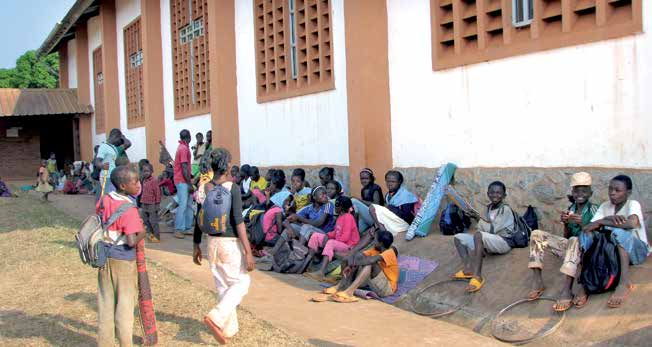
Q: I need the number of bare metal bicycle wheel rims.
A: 2